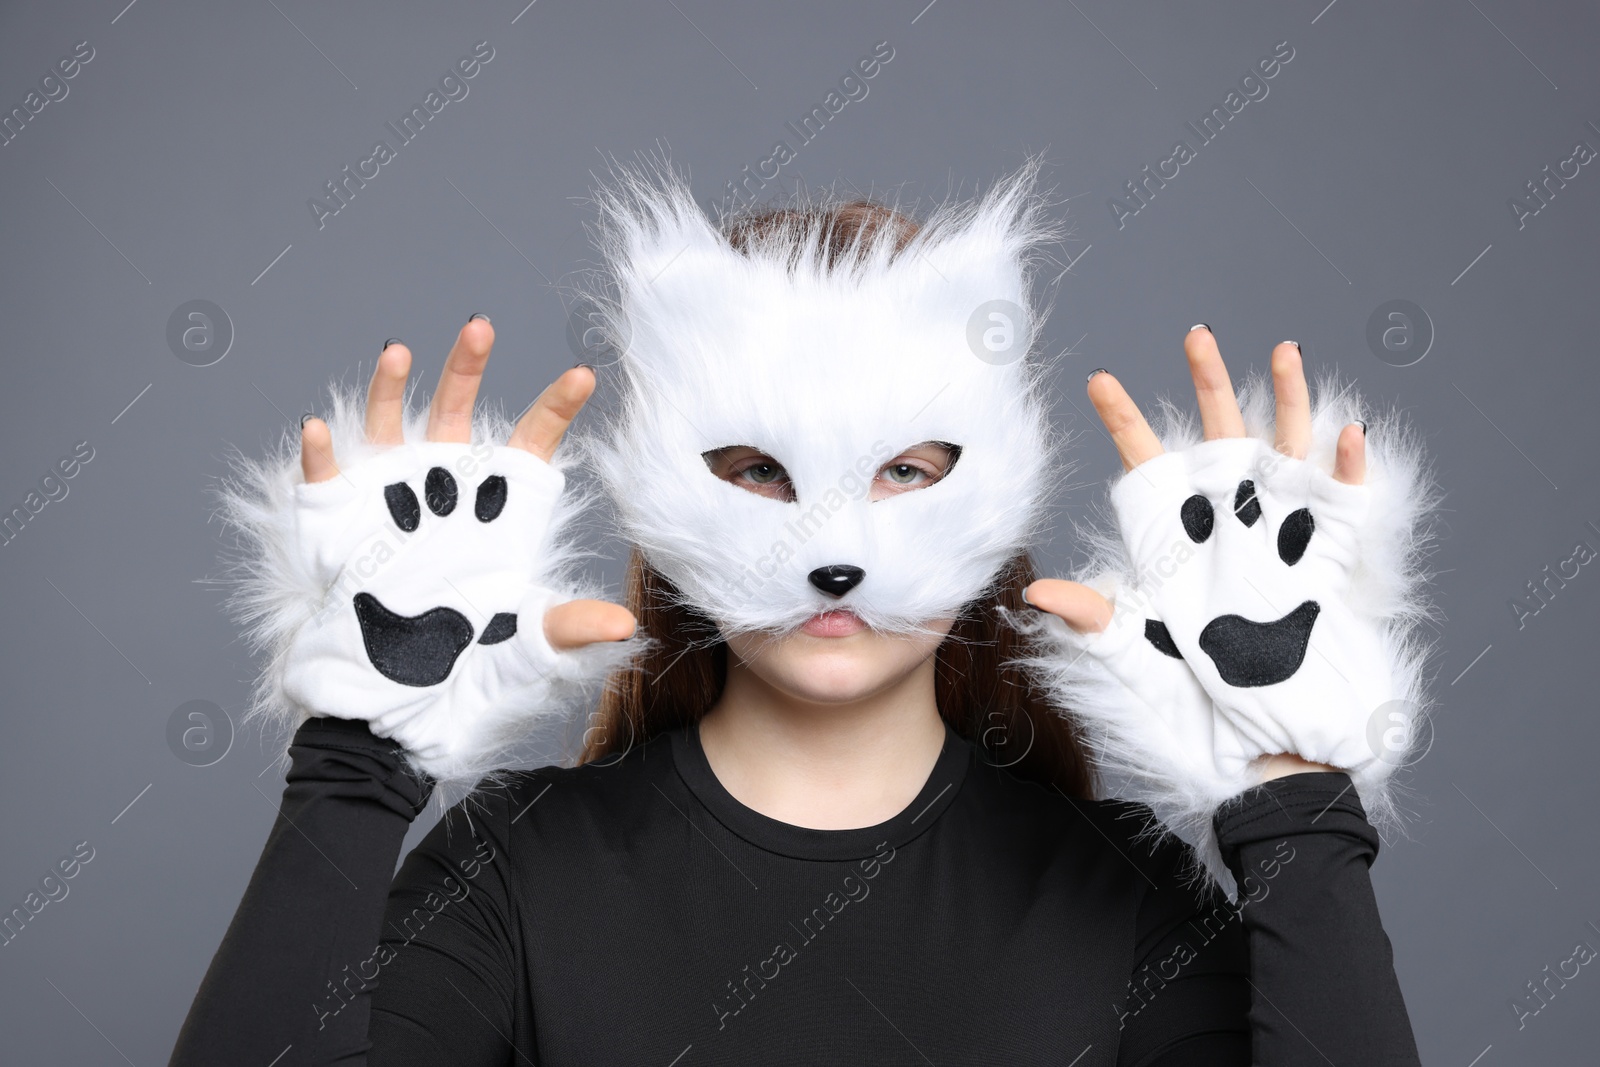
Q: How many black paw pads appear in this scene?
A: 10